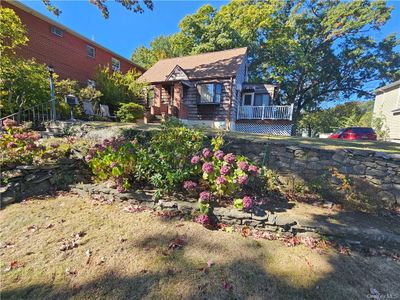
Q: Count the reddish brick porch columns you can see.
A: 2